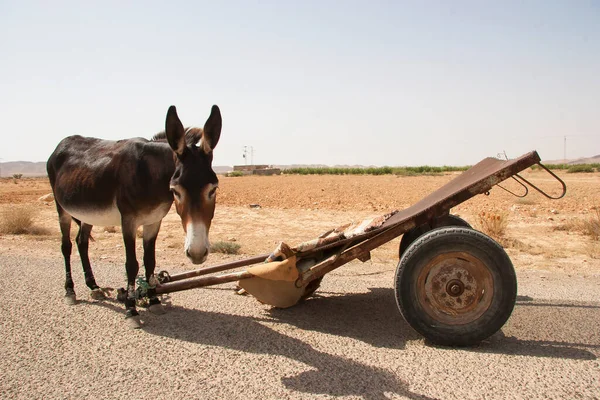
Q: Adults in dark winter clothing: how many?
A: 0